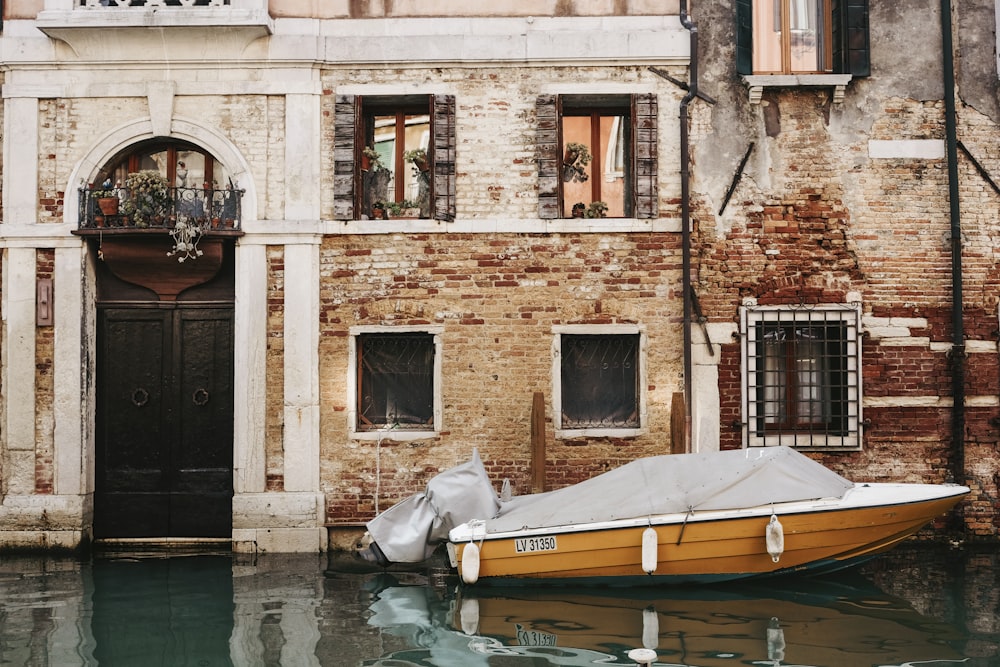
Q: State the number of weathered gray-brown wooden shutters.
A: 4